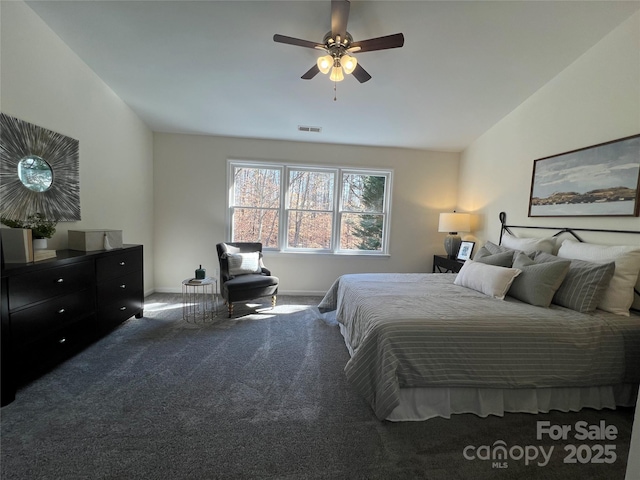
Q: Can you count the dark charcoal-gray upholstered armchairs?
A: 1